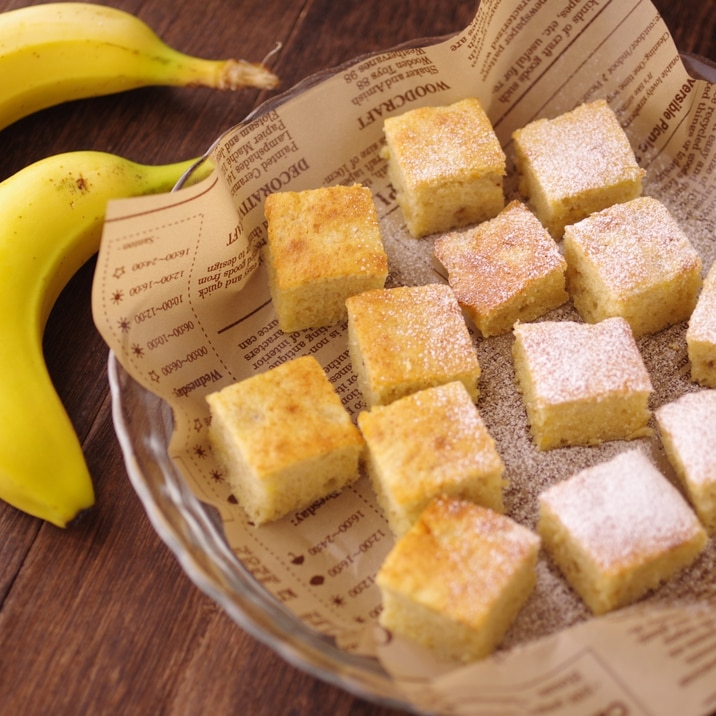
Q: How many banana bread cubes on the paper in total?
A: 13